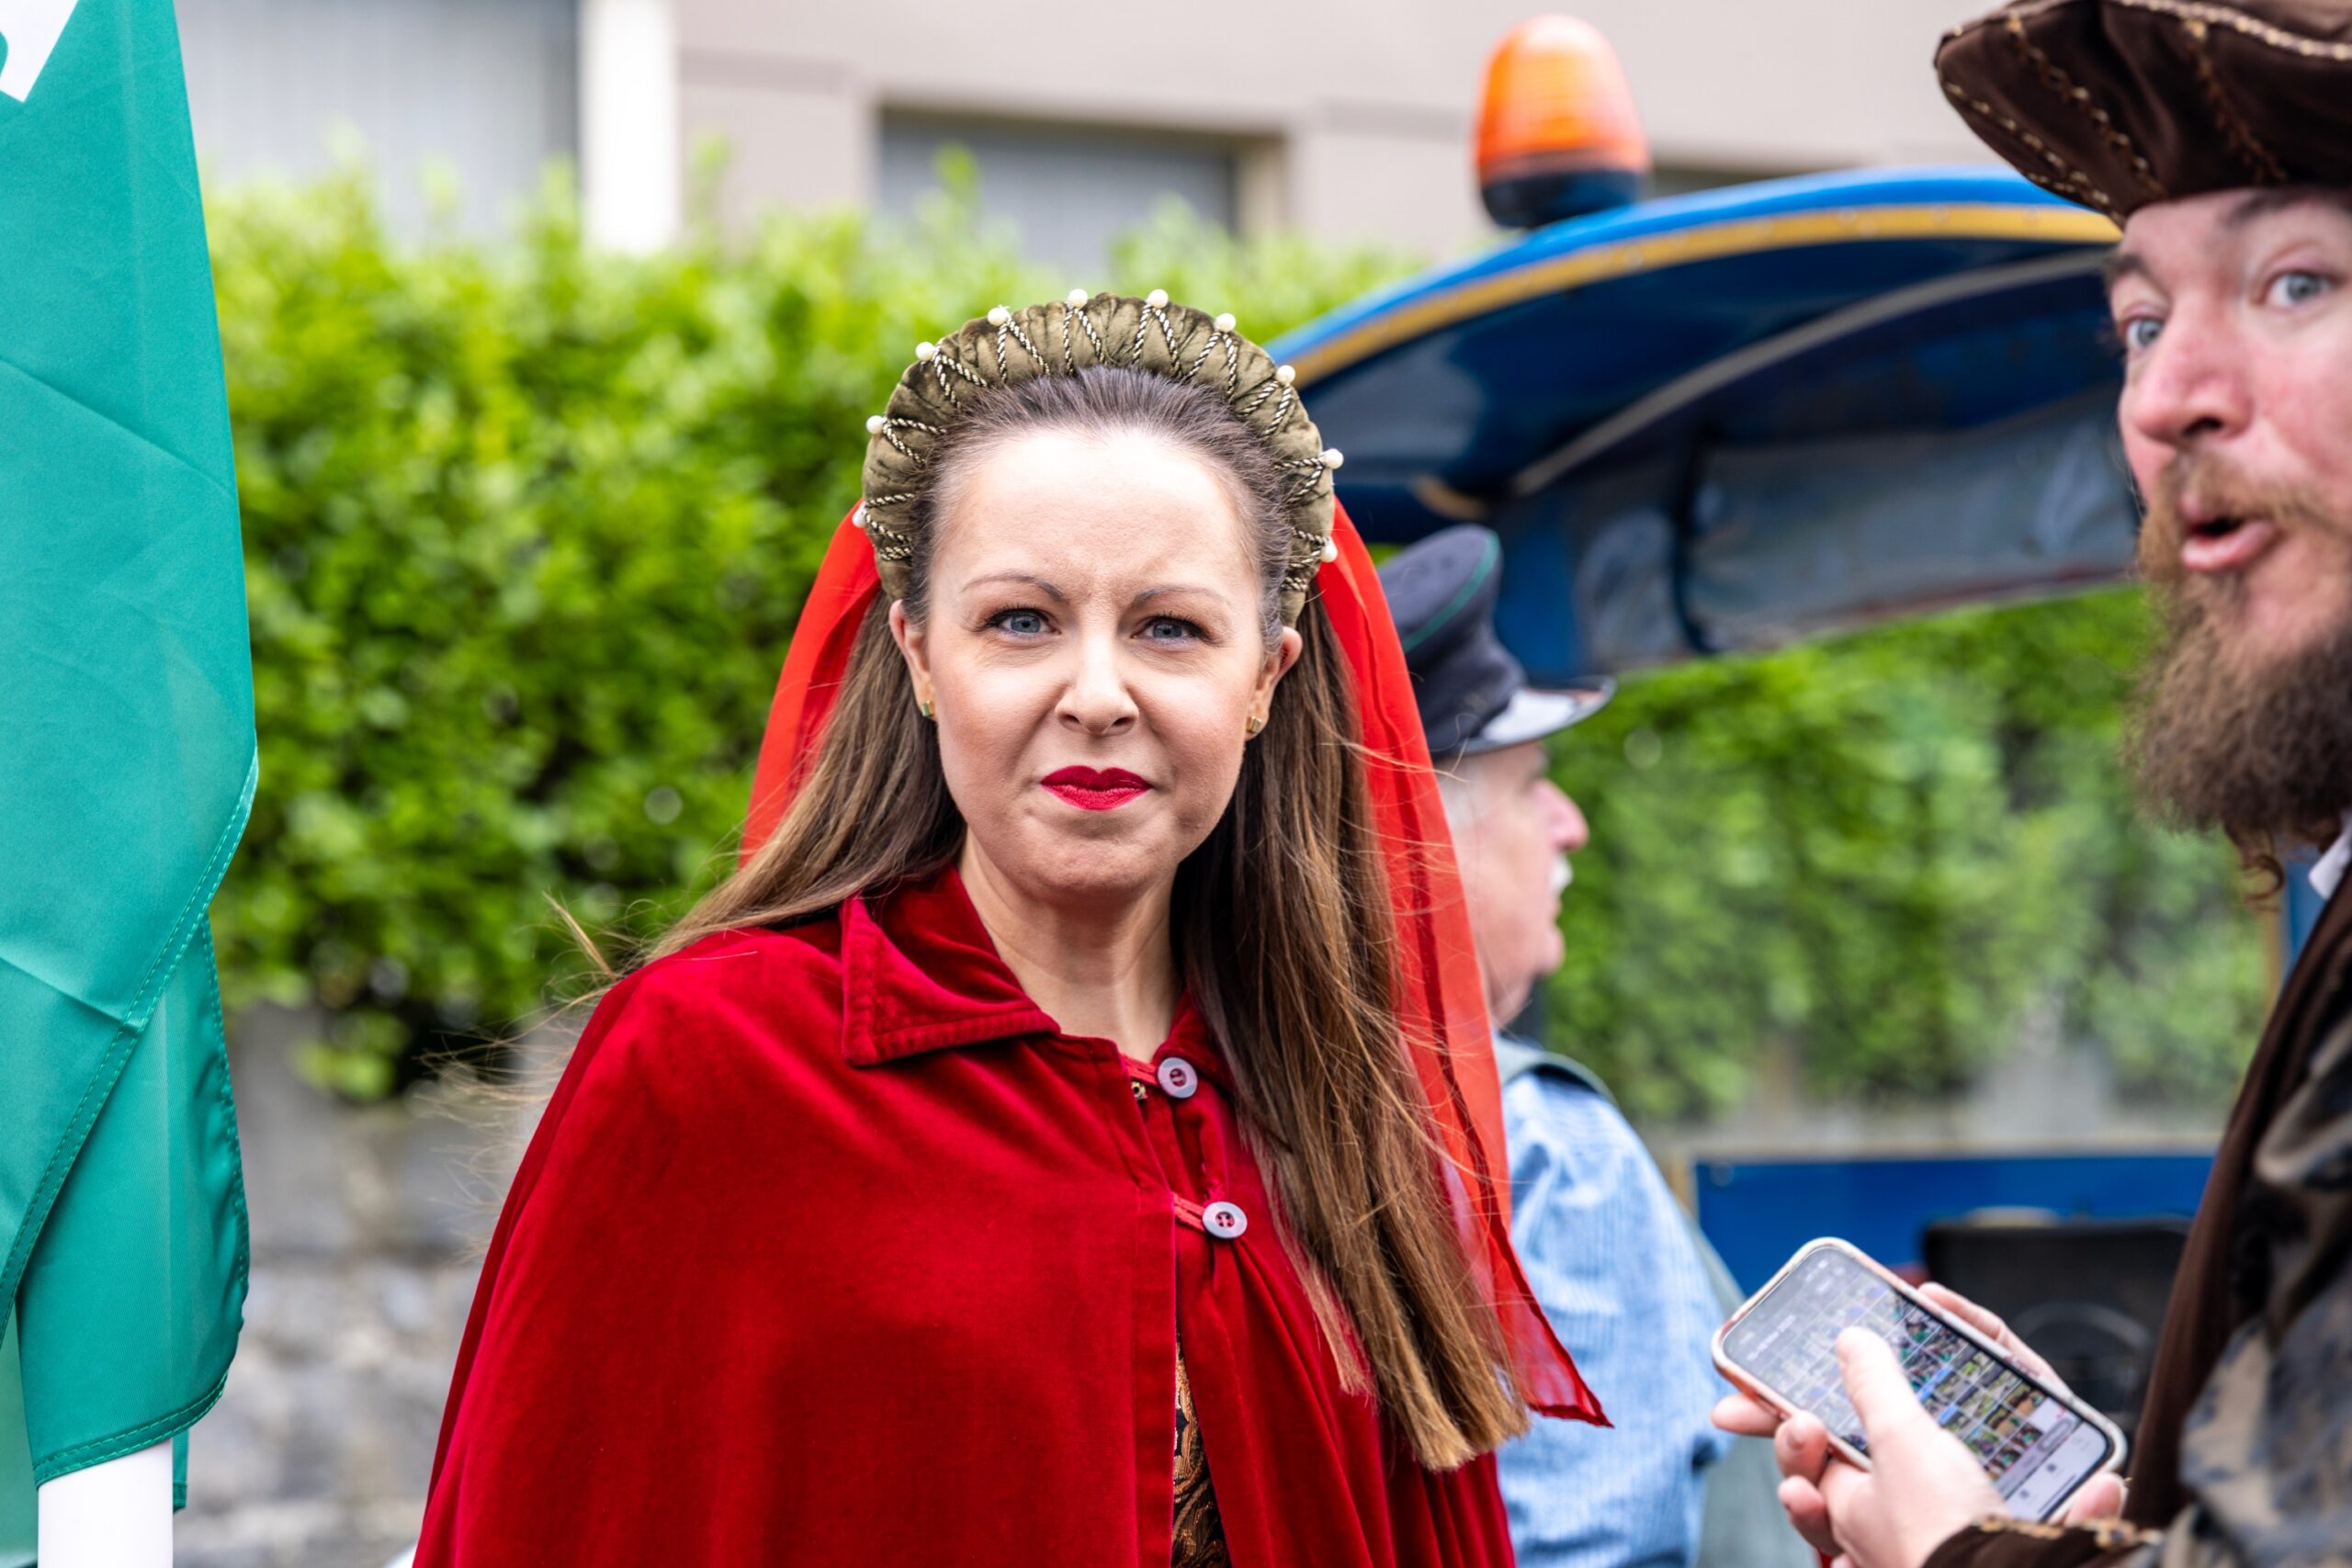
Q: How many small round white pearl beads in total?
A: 10